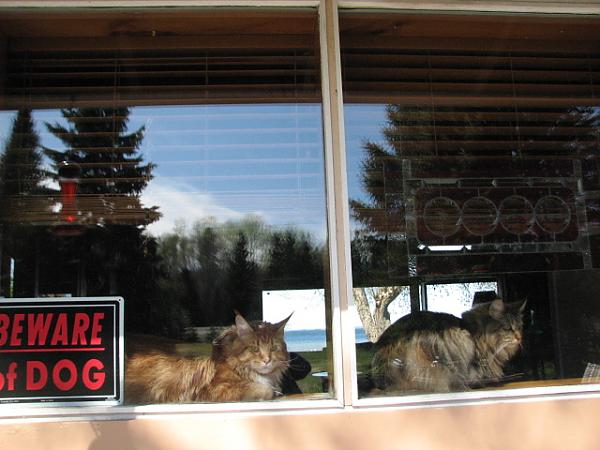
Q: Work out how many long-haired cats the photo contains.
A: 2